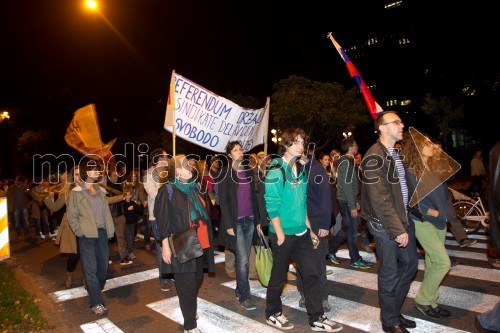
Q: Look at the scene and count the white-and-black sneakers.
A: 2